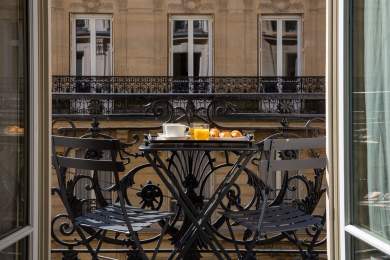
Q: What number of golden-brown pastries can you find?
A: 3